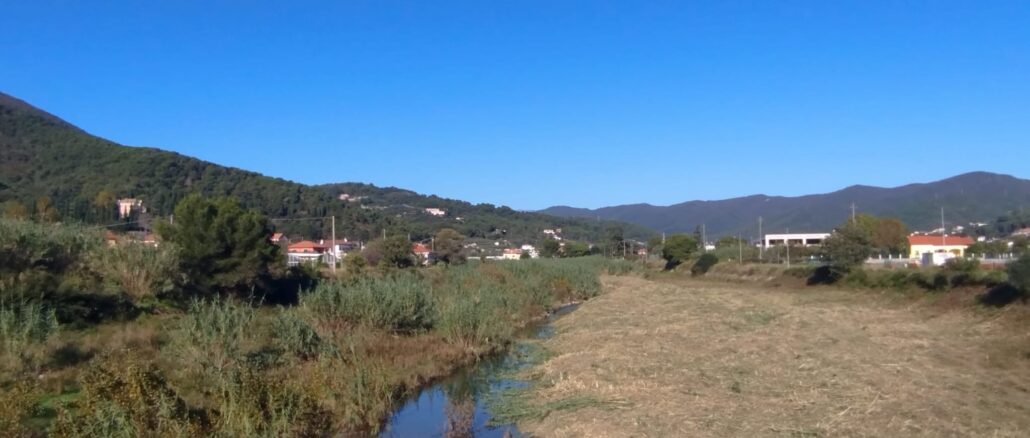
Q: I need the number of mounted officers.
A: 0